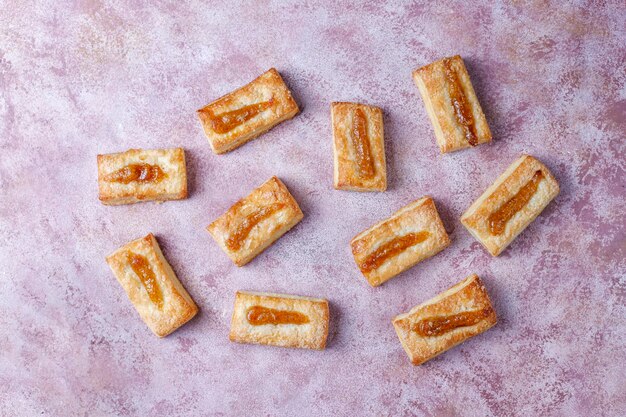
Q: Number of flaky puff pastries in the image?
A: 10